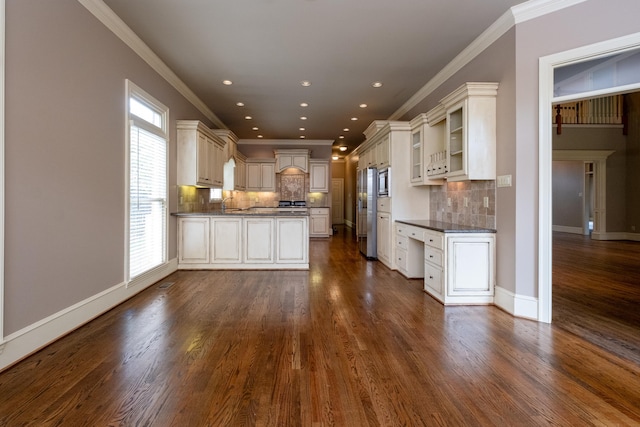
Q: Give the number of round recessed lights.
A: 15